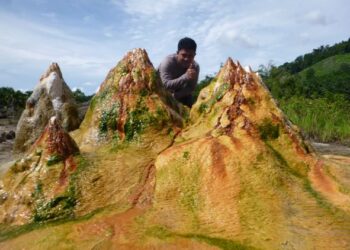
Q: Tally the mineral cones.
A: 4